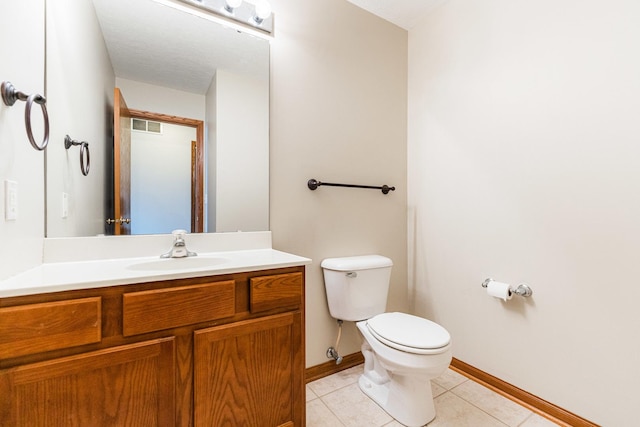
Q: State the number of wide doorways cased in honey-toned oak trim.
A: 1